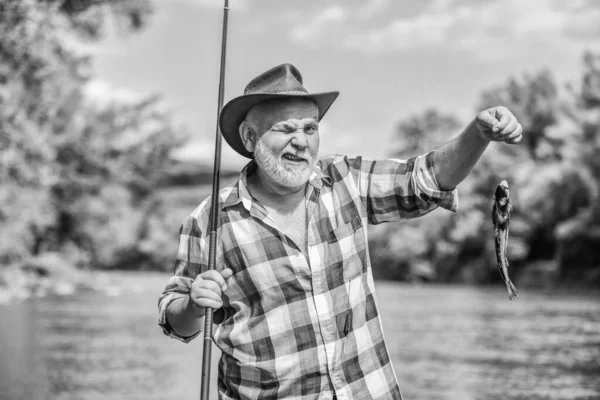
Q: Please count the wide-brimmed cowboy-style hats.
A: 1